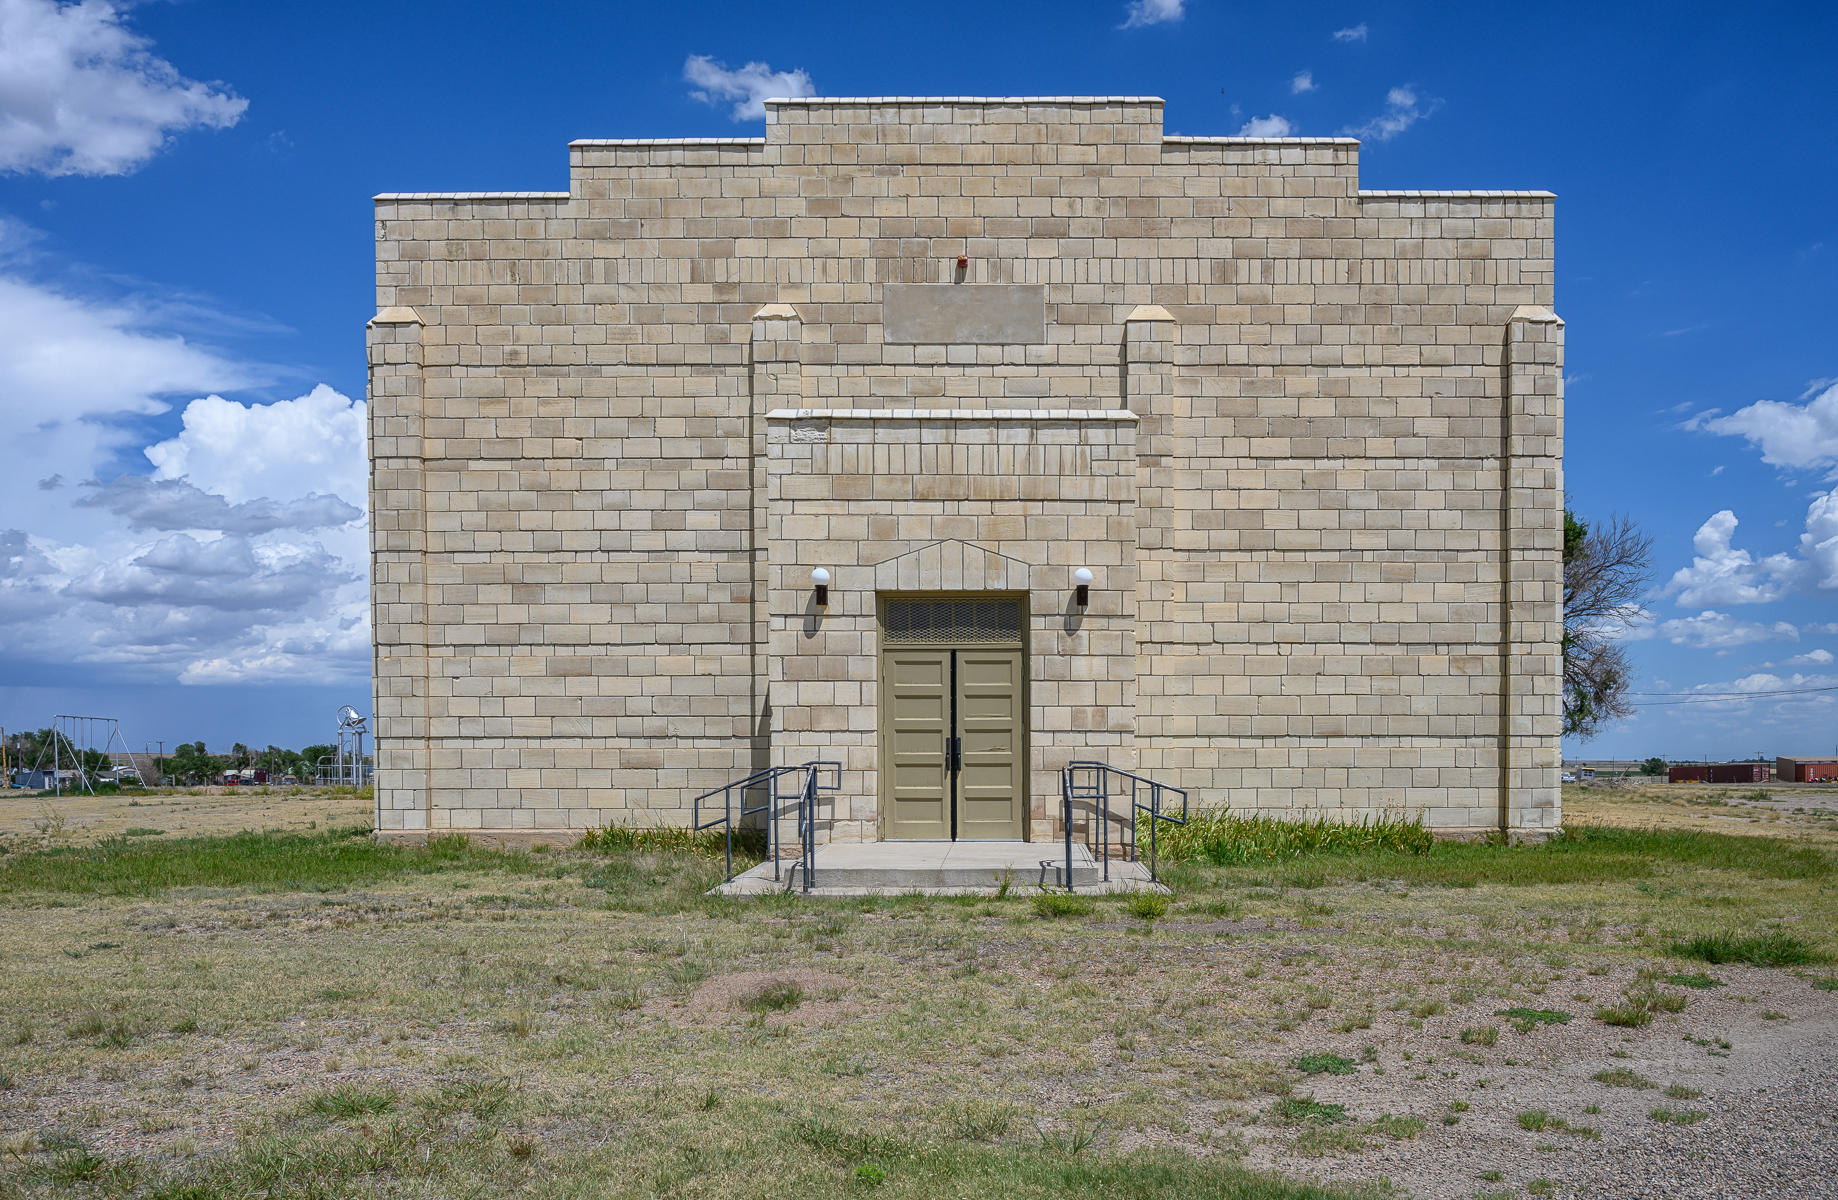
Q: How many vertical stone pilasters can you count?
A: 4